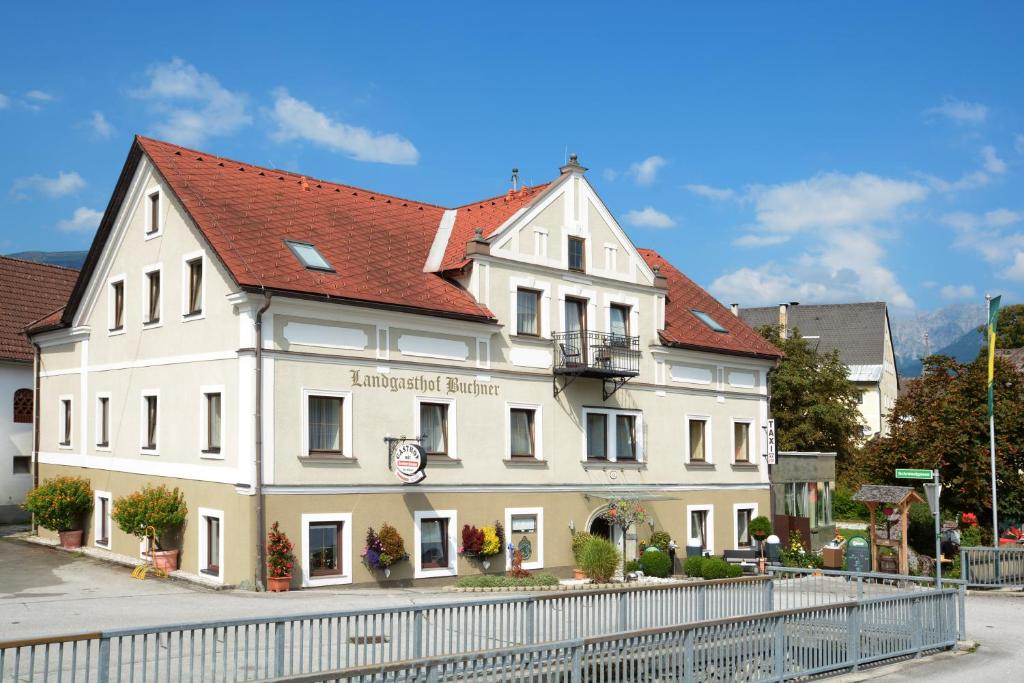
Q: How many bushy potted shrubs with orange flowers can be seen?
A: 2